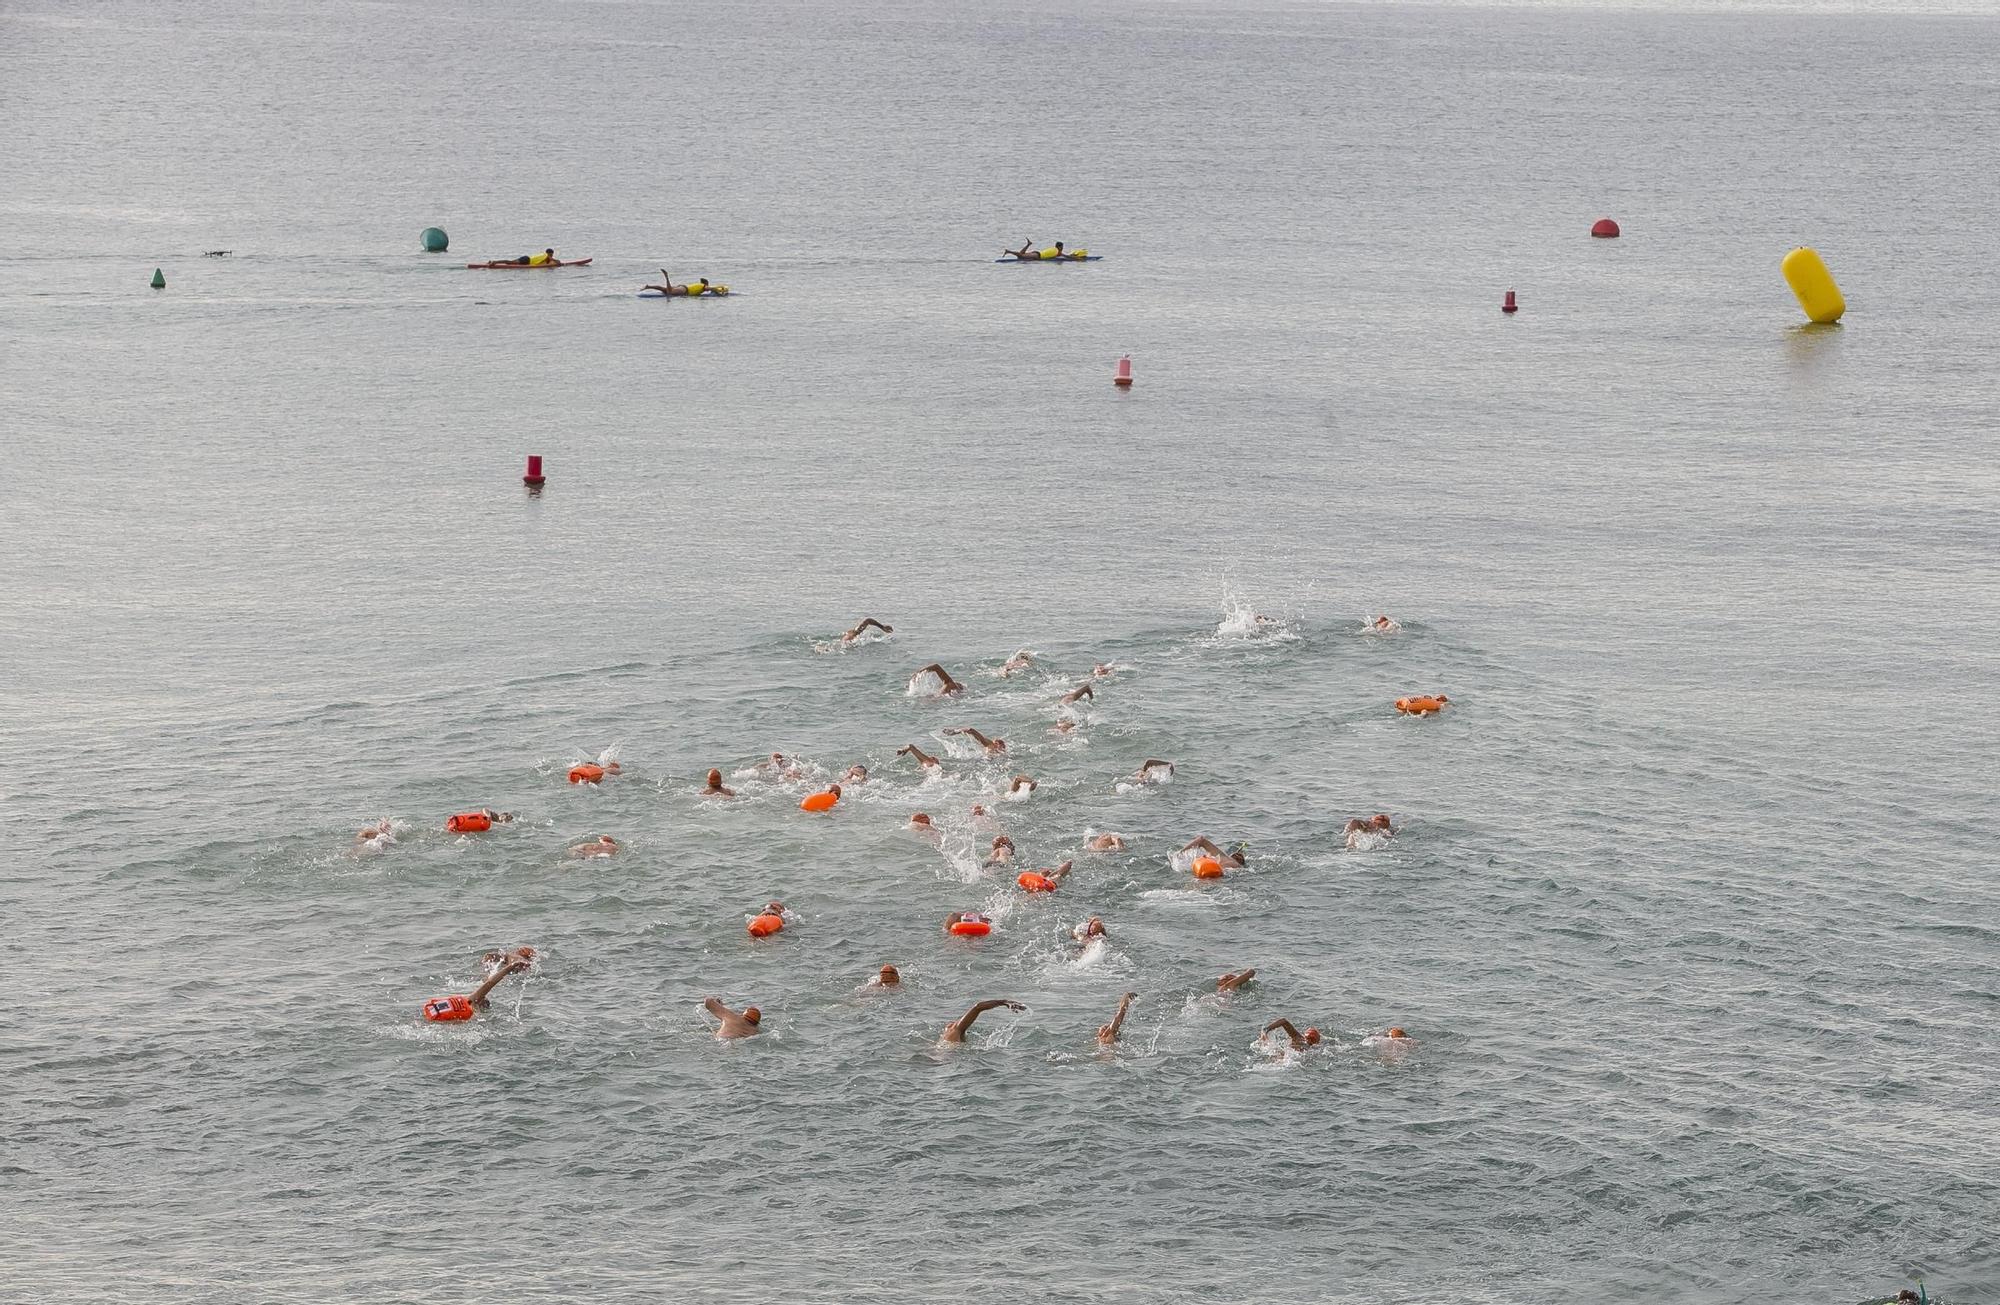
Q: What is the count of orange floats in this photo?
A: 9